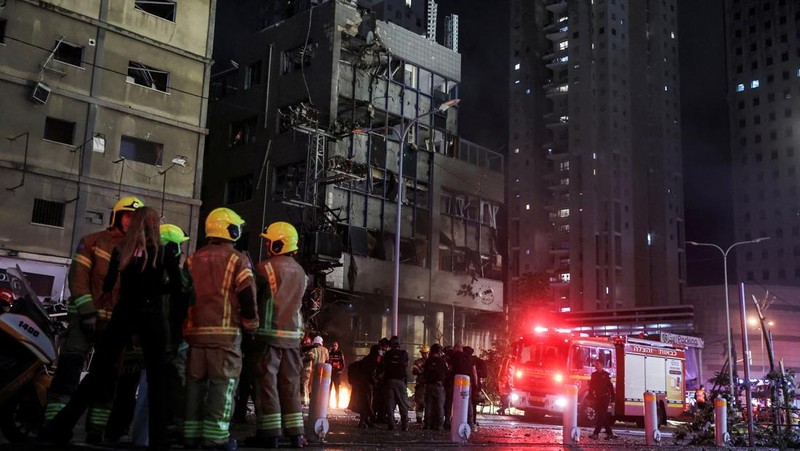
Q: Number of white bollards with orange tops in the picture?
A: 5